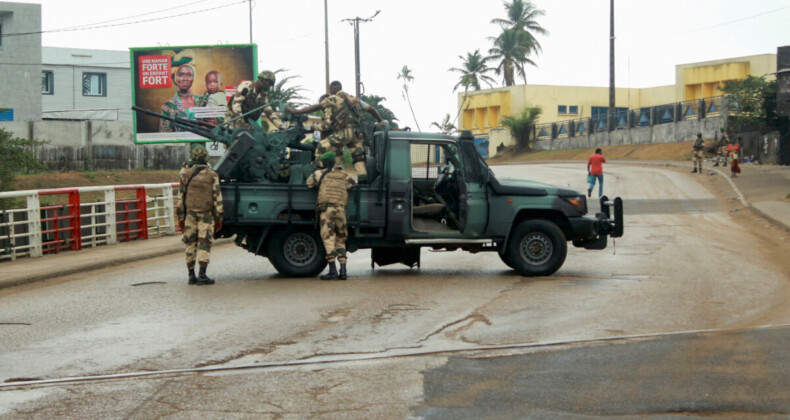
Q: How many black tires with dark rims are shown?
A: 2